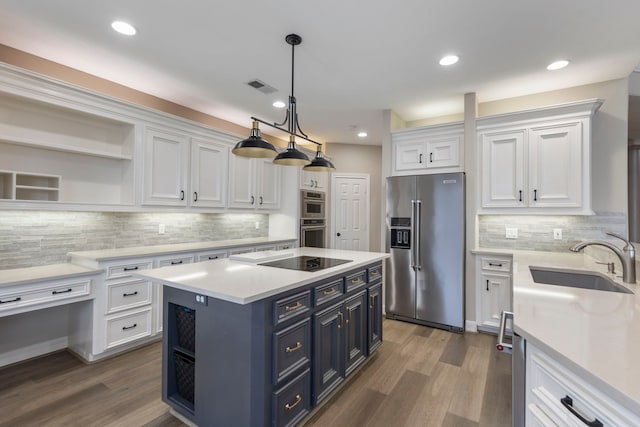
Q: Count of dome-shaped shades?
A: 3